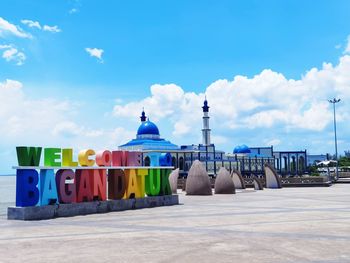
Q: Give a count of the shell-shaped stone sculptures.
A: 6